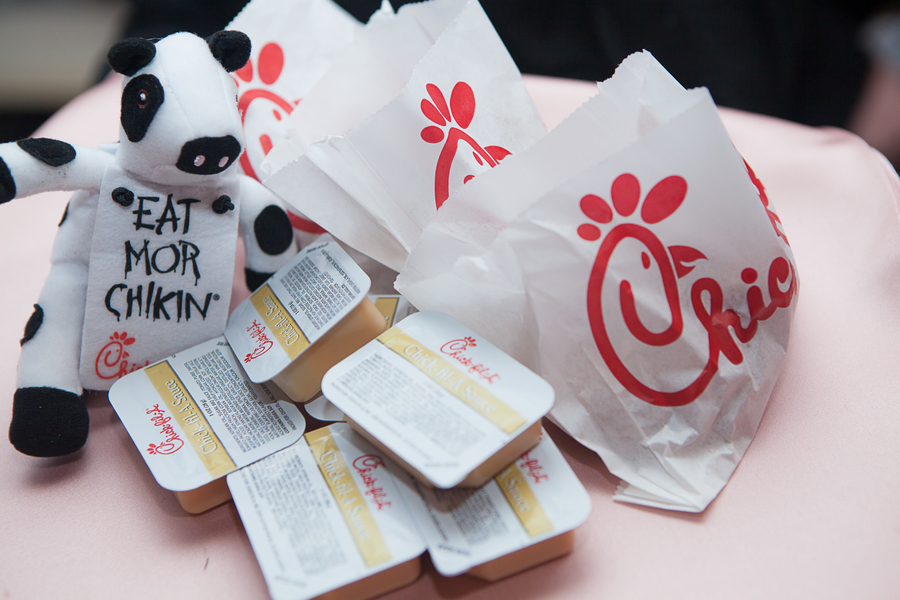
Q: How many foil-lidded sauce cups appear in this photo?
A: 6